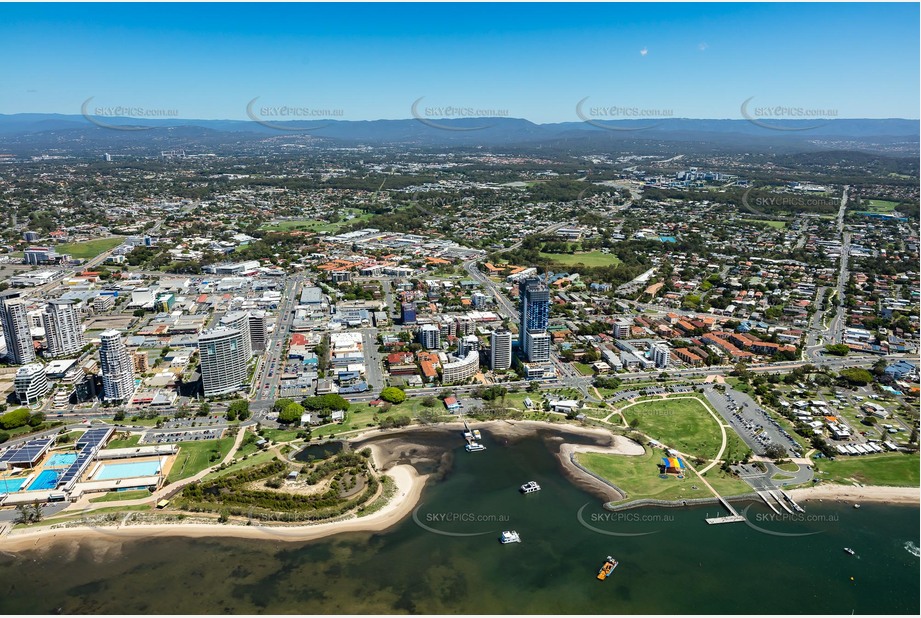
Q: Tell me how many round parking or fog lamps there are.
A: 0